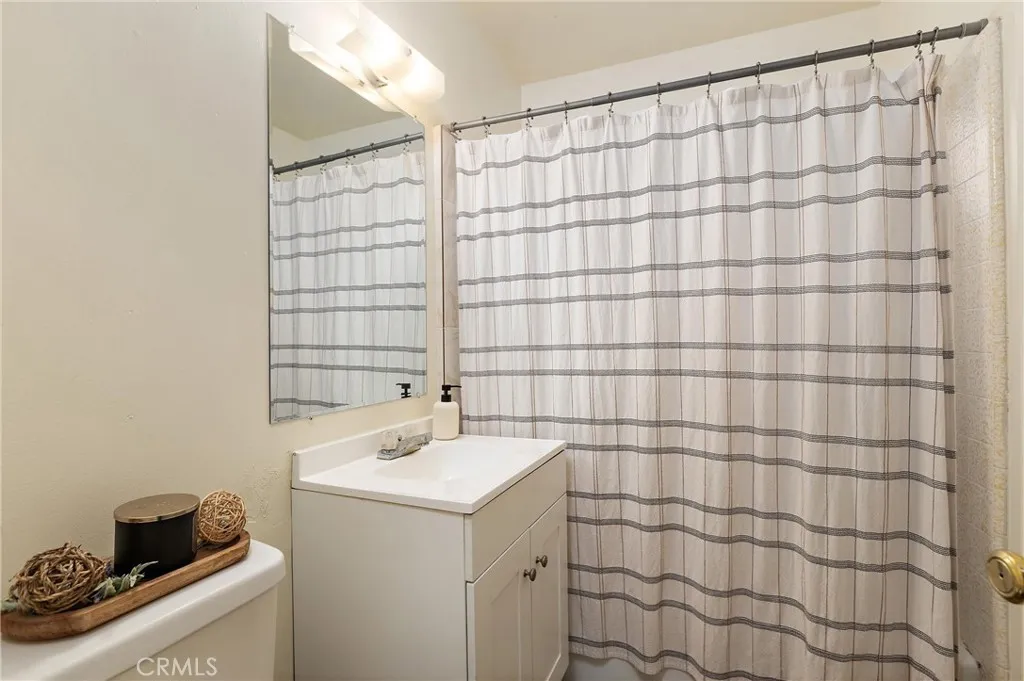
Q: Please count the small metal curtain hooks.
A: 12